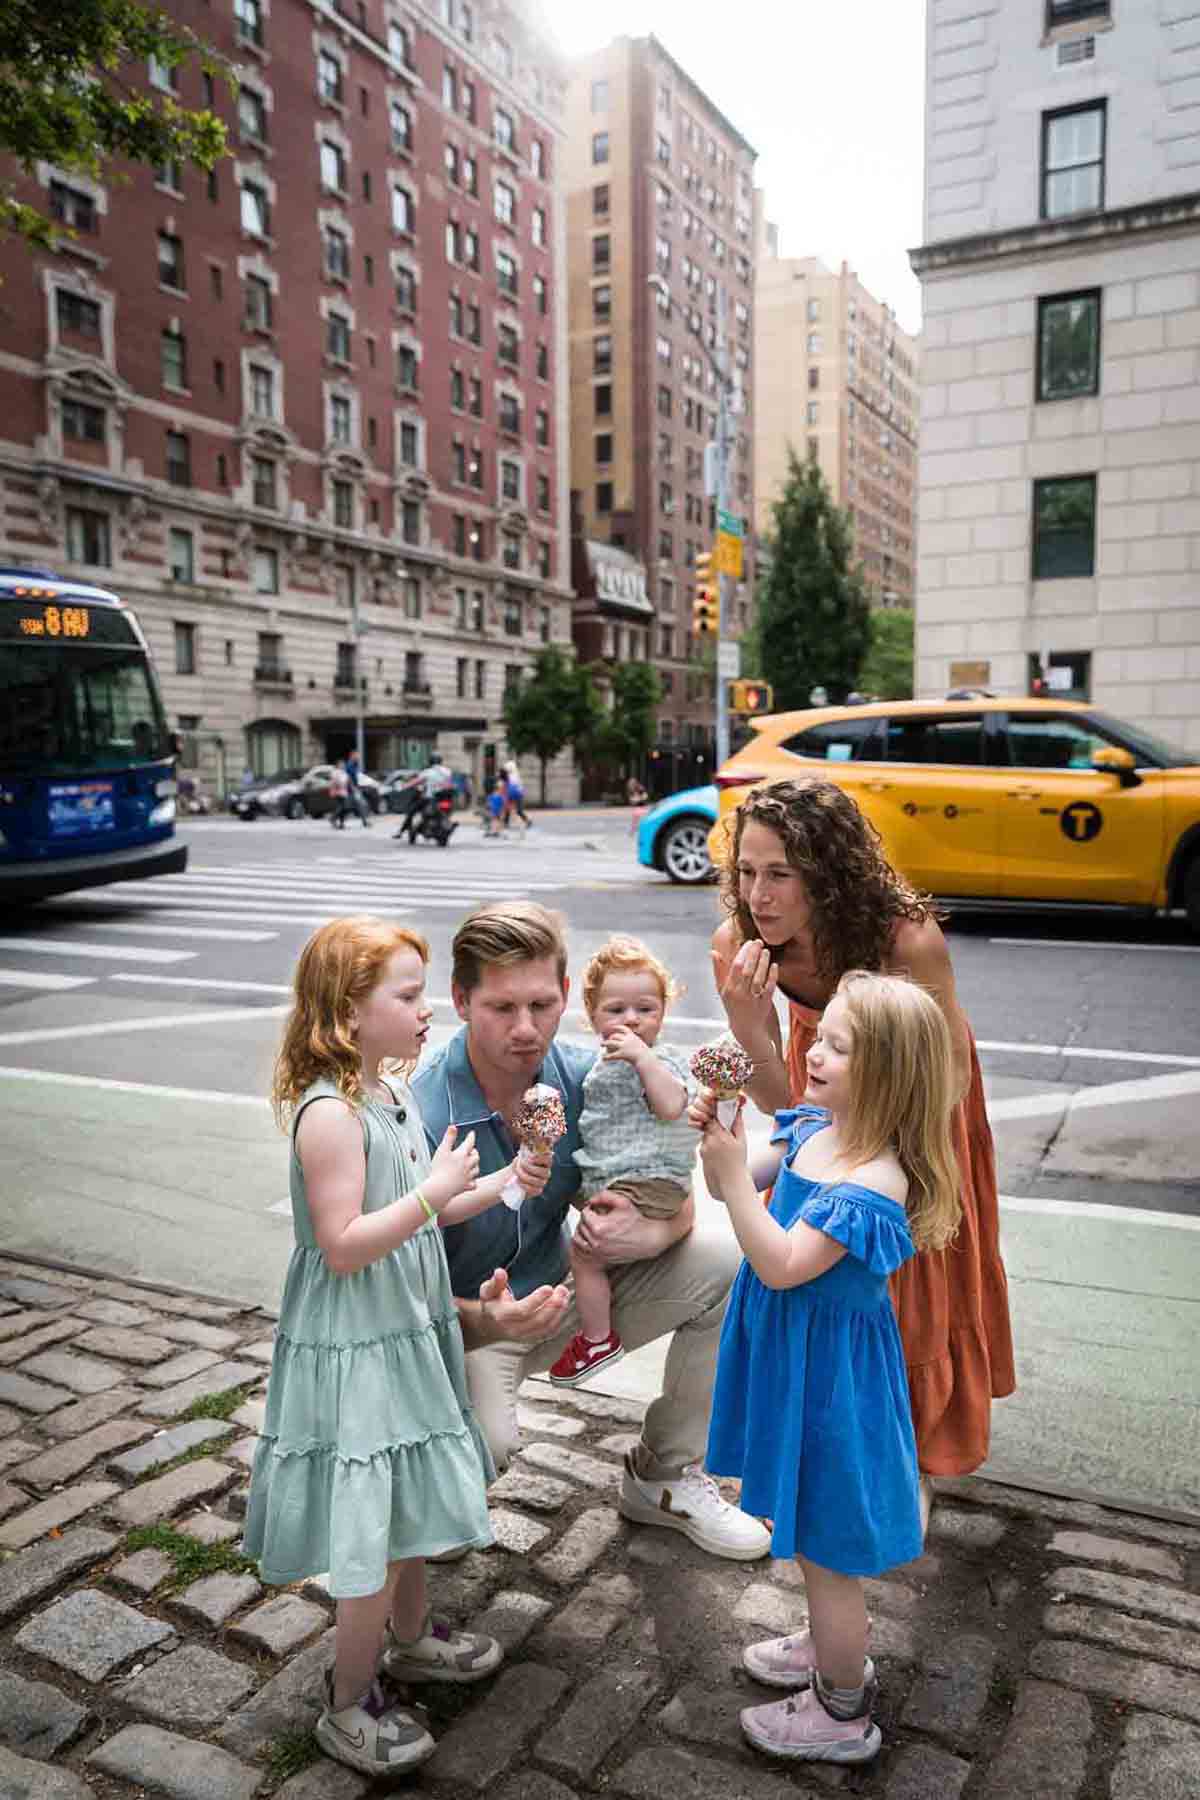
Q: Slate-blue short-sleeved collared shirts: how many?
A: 1